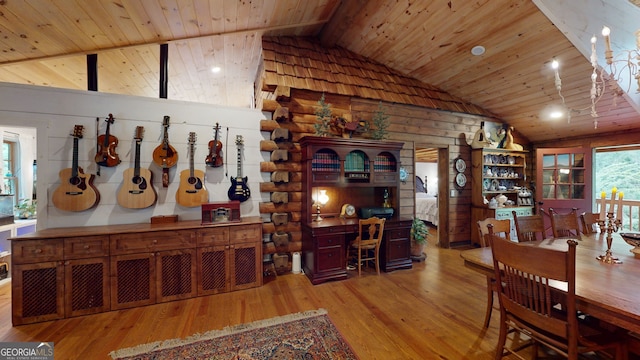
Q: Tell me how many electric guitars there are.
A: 1